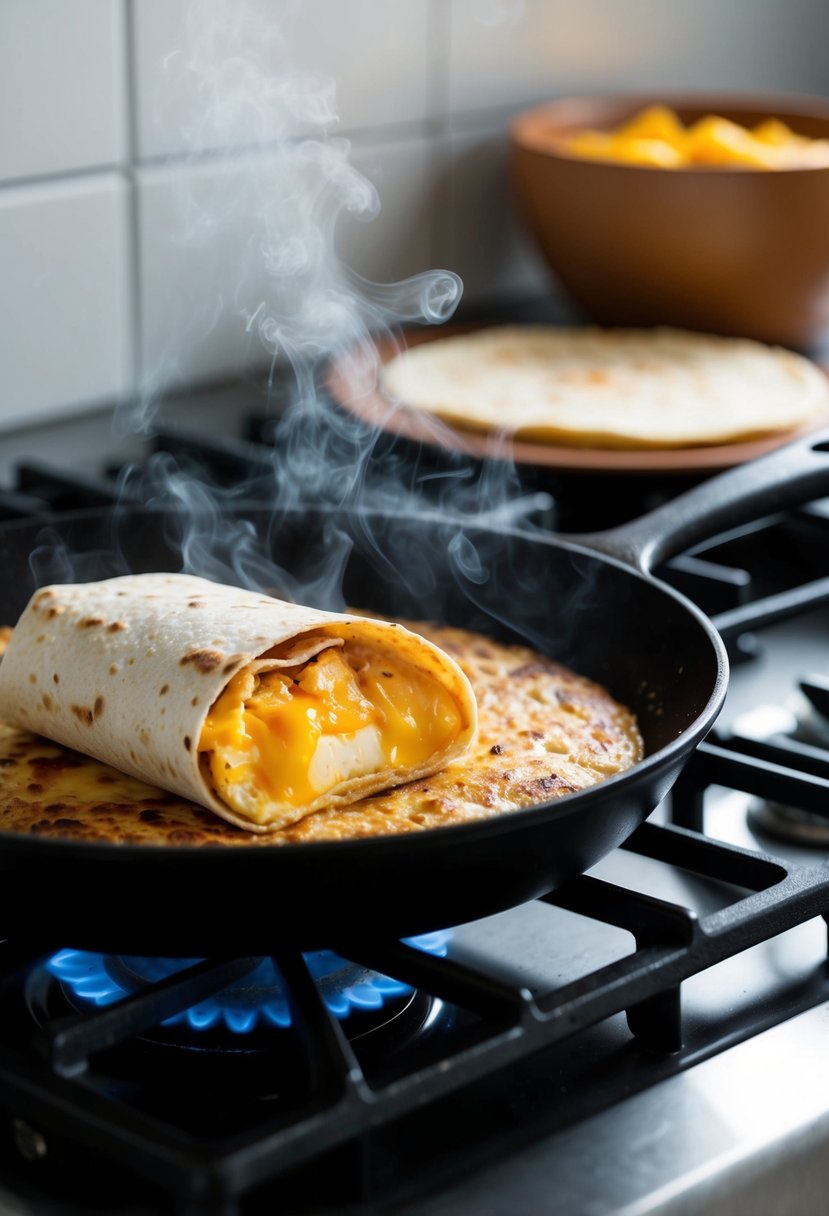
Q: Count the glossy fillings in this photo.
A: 1